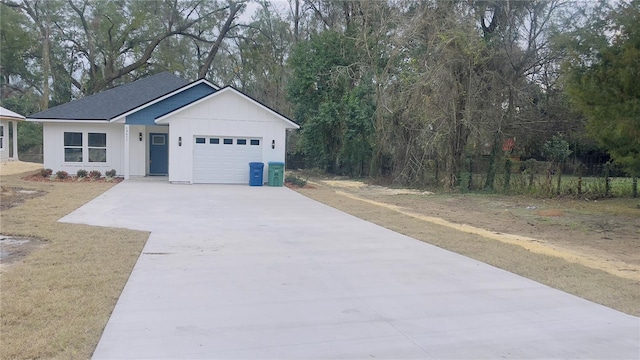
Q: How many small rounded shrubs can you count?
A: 5